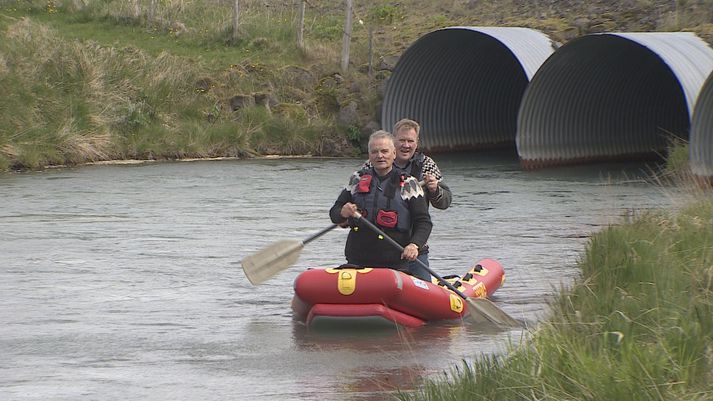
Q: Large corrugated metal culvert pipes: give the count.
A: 3